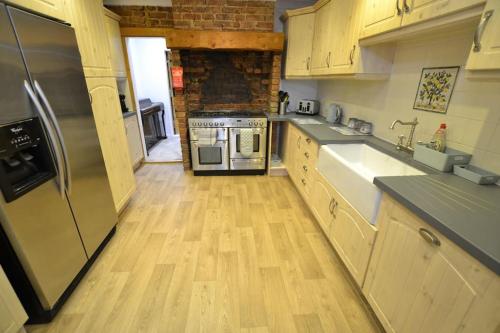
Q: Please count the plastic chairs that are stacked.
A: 0